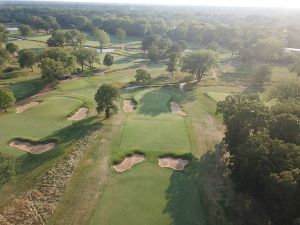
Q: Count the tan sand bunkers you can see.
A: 7